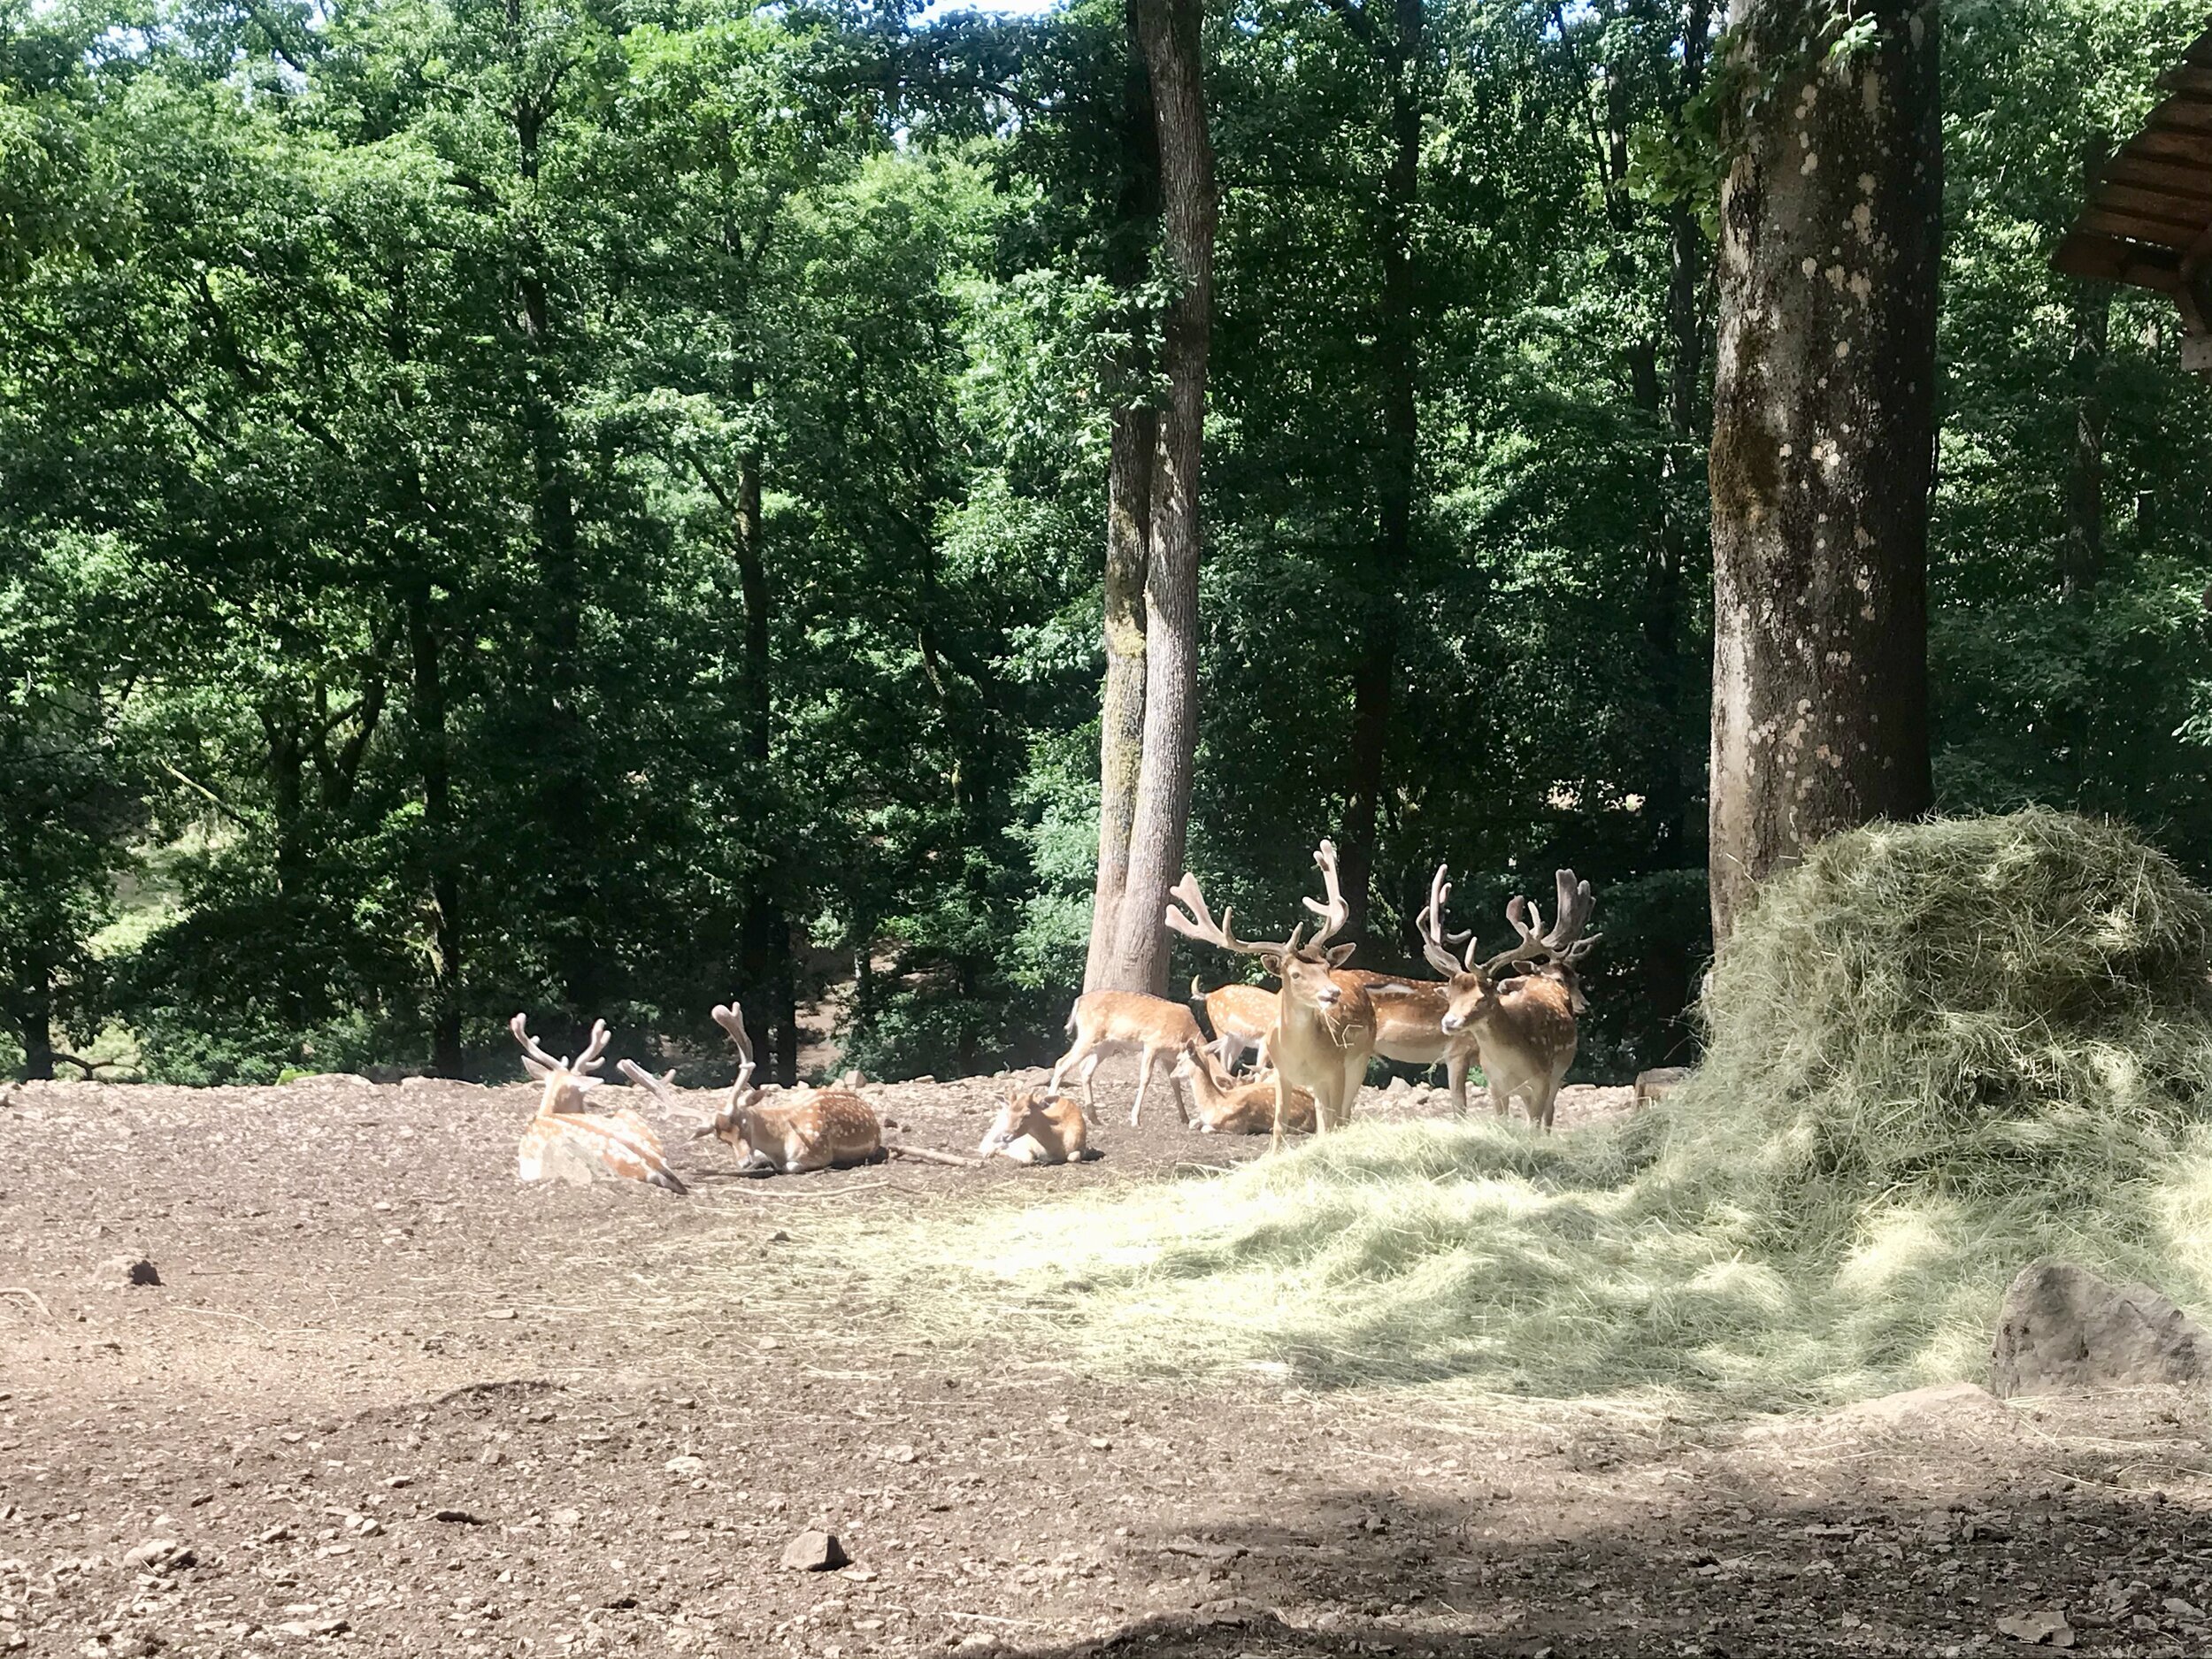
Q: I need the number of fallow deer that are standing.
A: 5